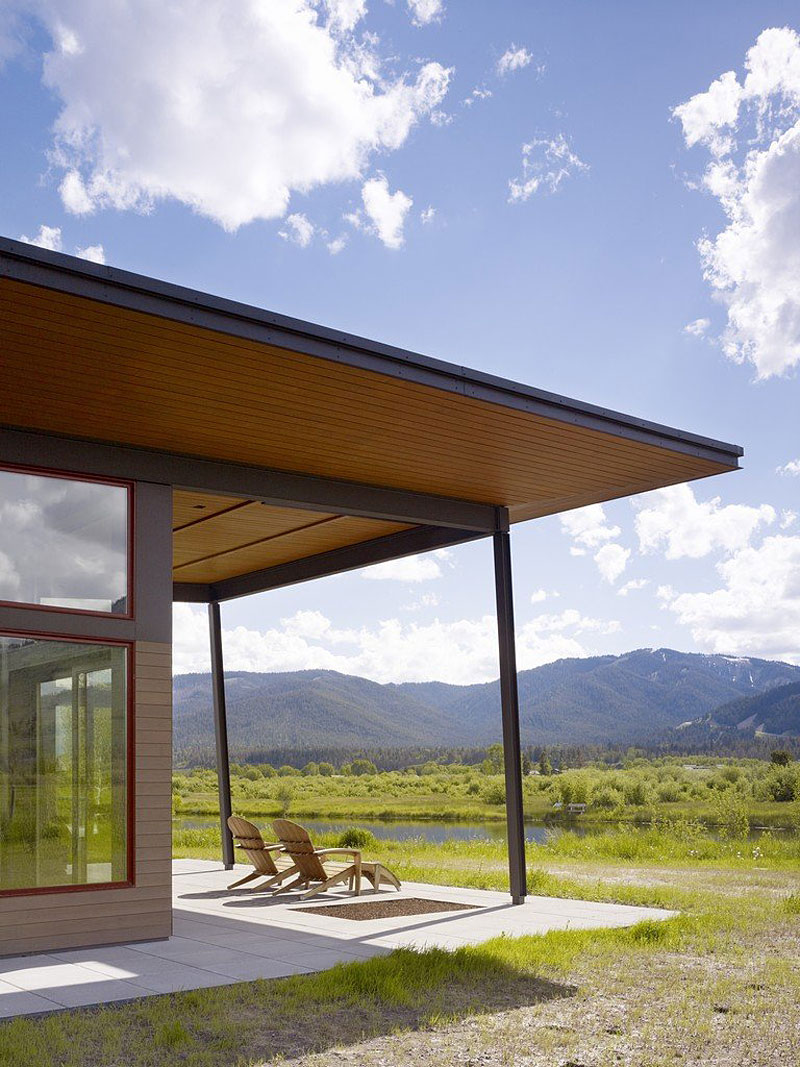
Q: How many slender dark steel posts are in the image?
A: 2